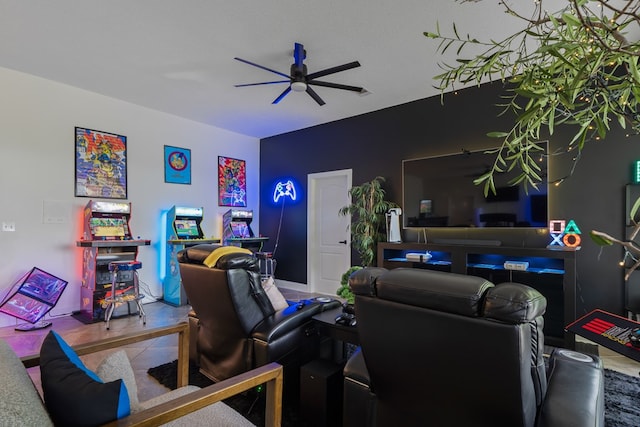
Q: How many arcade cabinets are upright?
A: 3